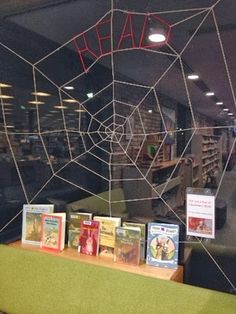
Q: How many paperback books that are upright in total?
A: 8